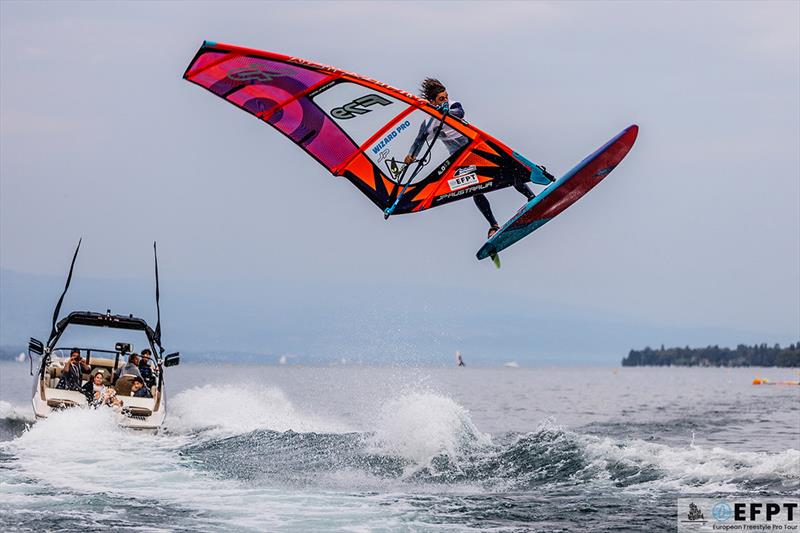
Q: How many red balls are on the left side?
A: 0